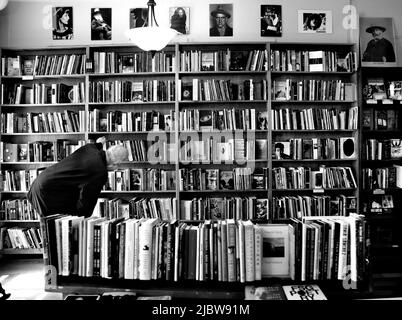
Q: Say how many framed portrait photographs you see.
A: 8